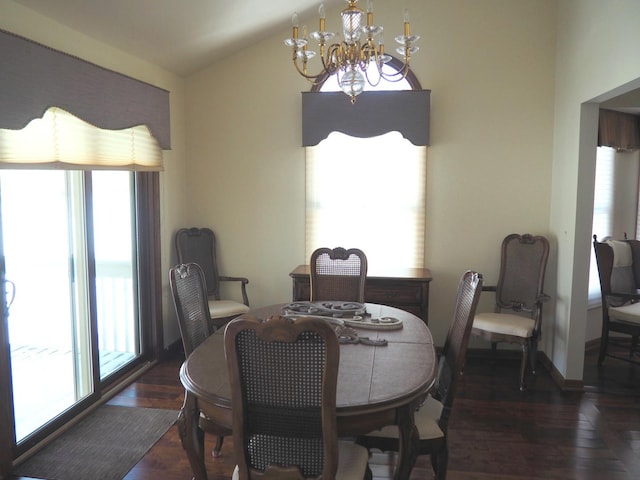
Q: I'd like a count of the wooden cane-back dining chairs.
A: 6